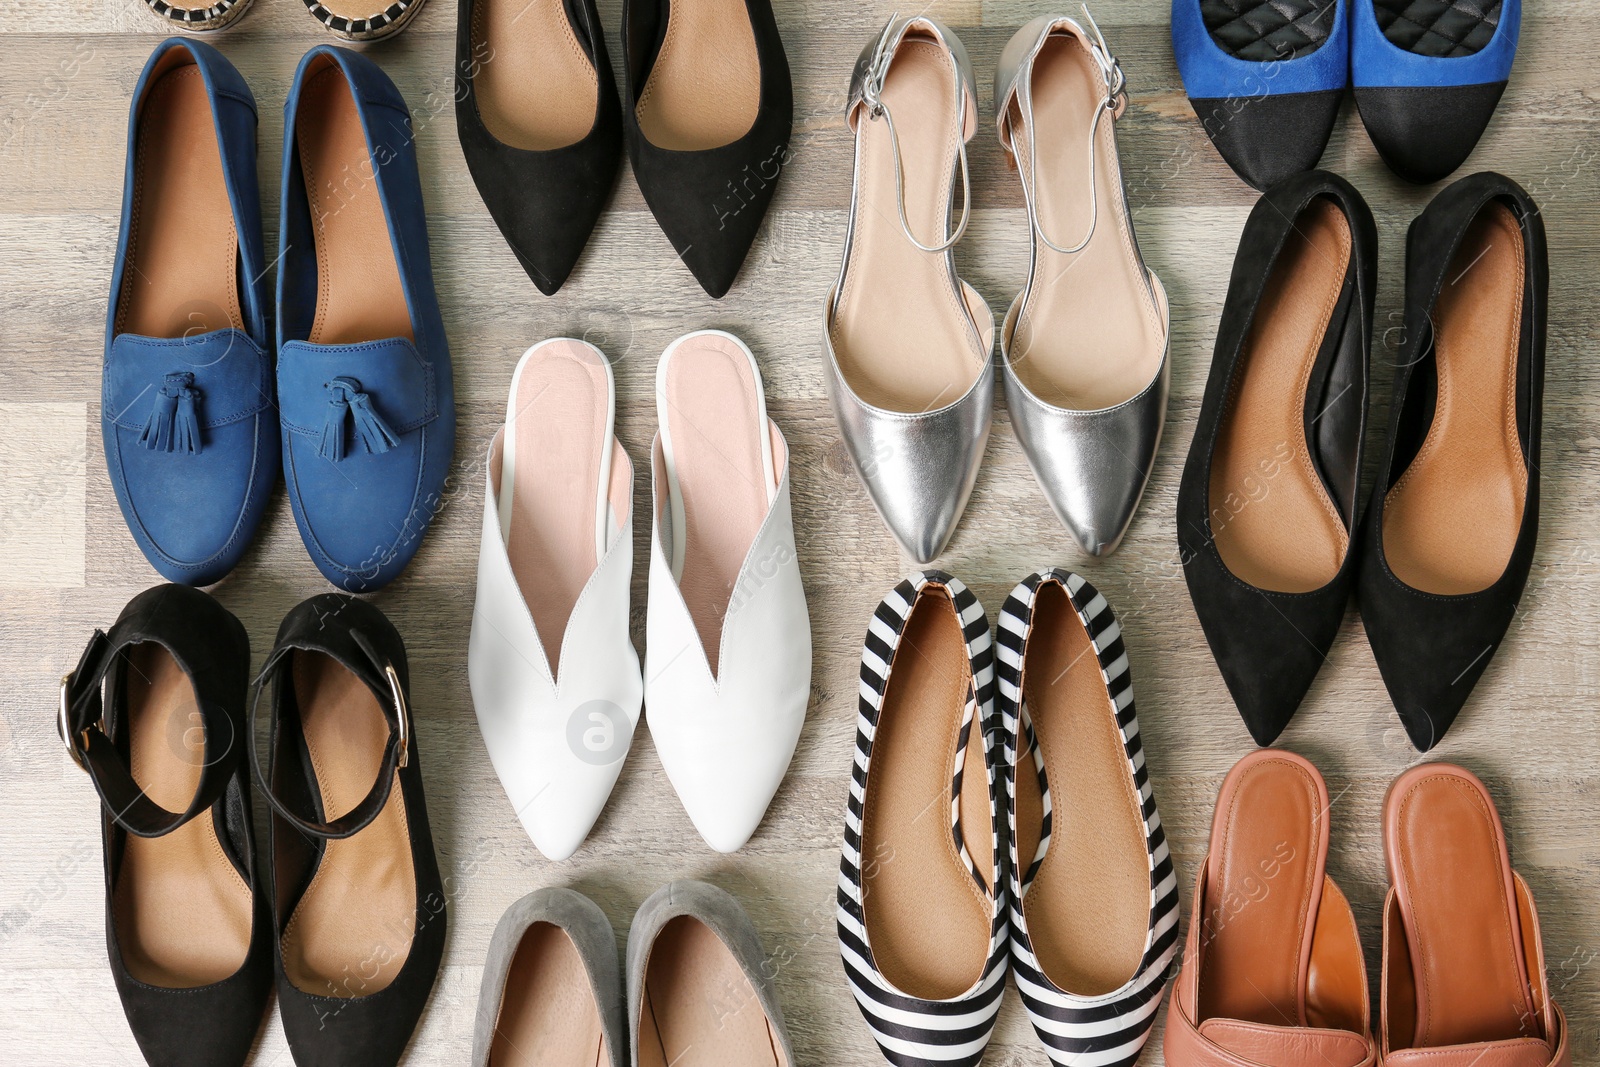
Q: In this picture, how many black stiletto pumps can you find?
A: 4